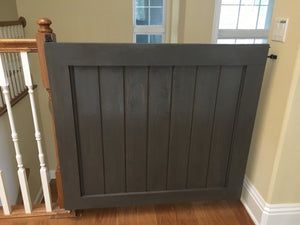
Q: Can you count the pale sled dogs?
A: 0